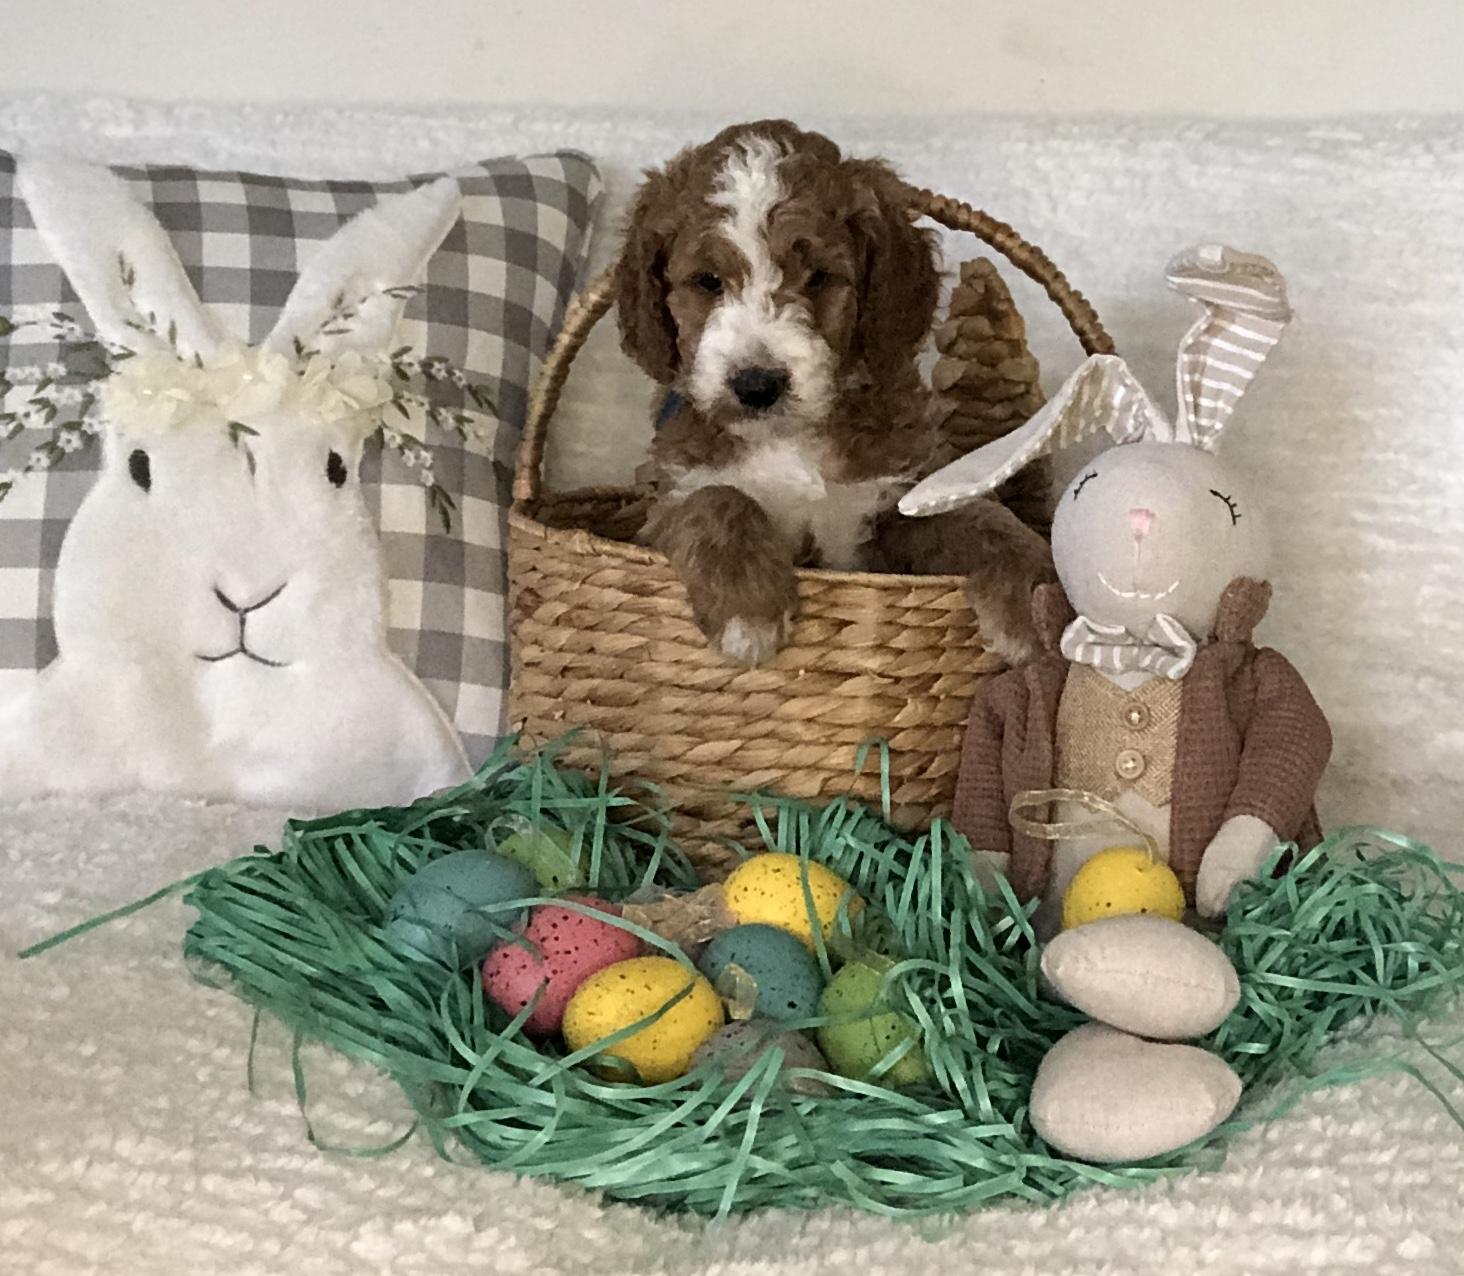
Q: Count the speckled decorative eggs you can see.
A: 9